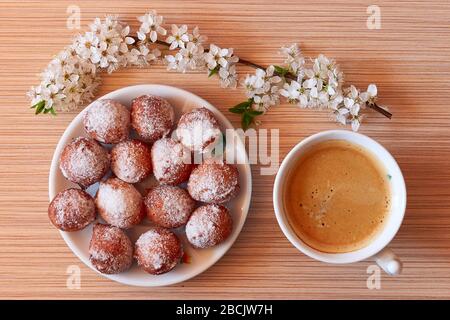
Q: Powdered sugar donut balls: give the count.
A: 13